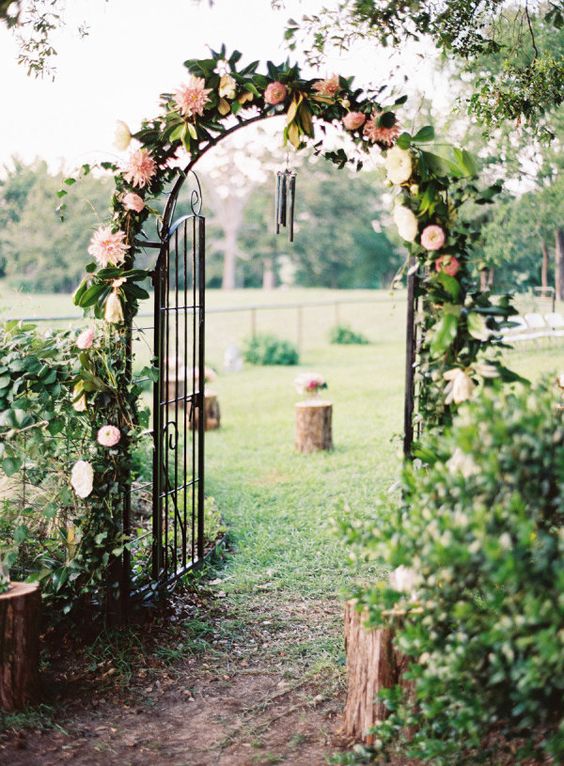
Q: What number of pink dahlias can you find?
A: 5